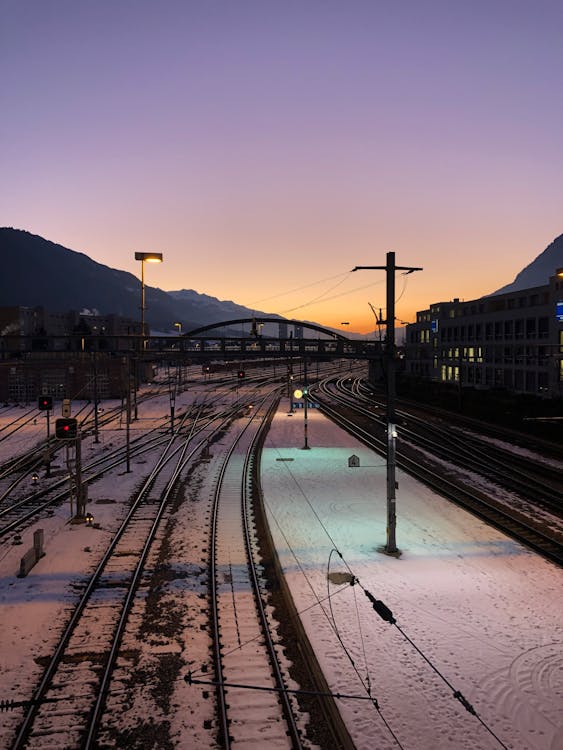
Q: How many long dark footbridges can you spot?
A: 1